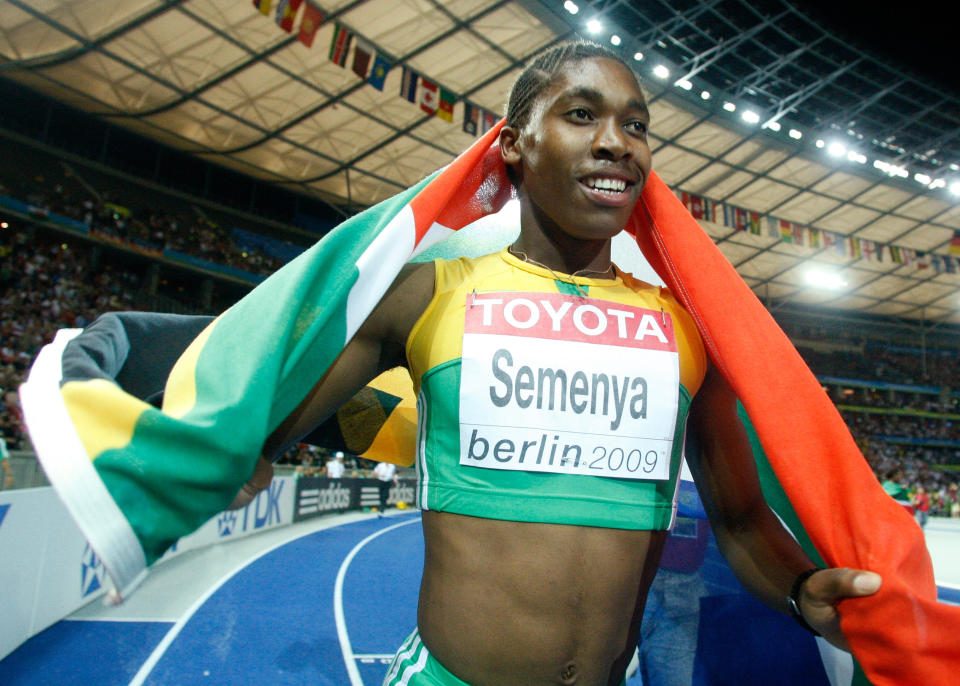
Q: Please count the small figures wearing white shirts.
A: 2